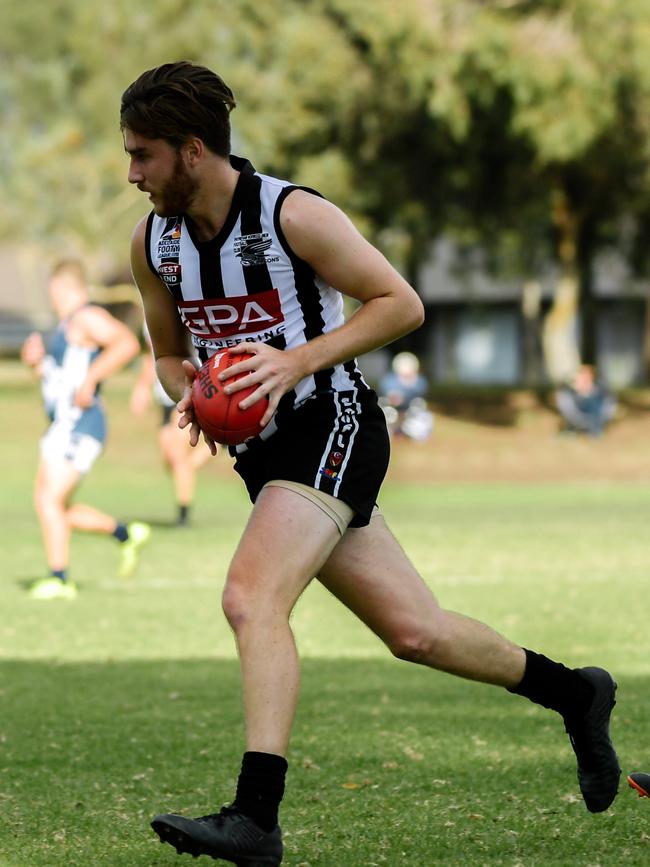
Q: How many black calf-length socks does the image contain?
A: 2